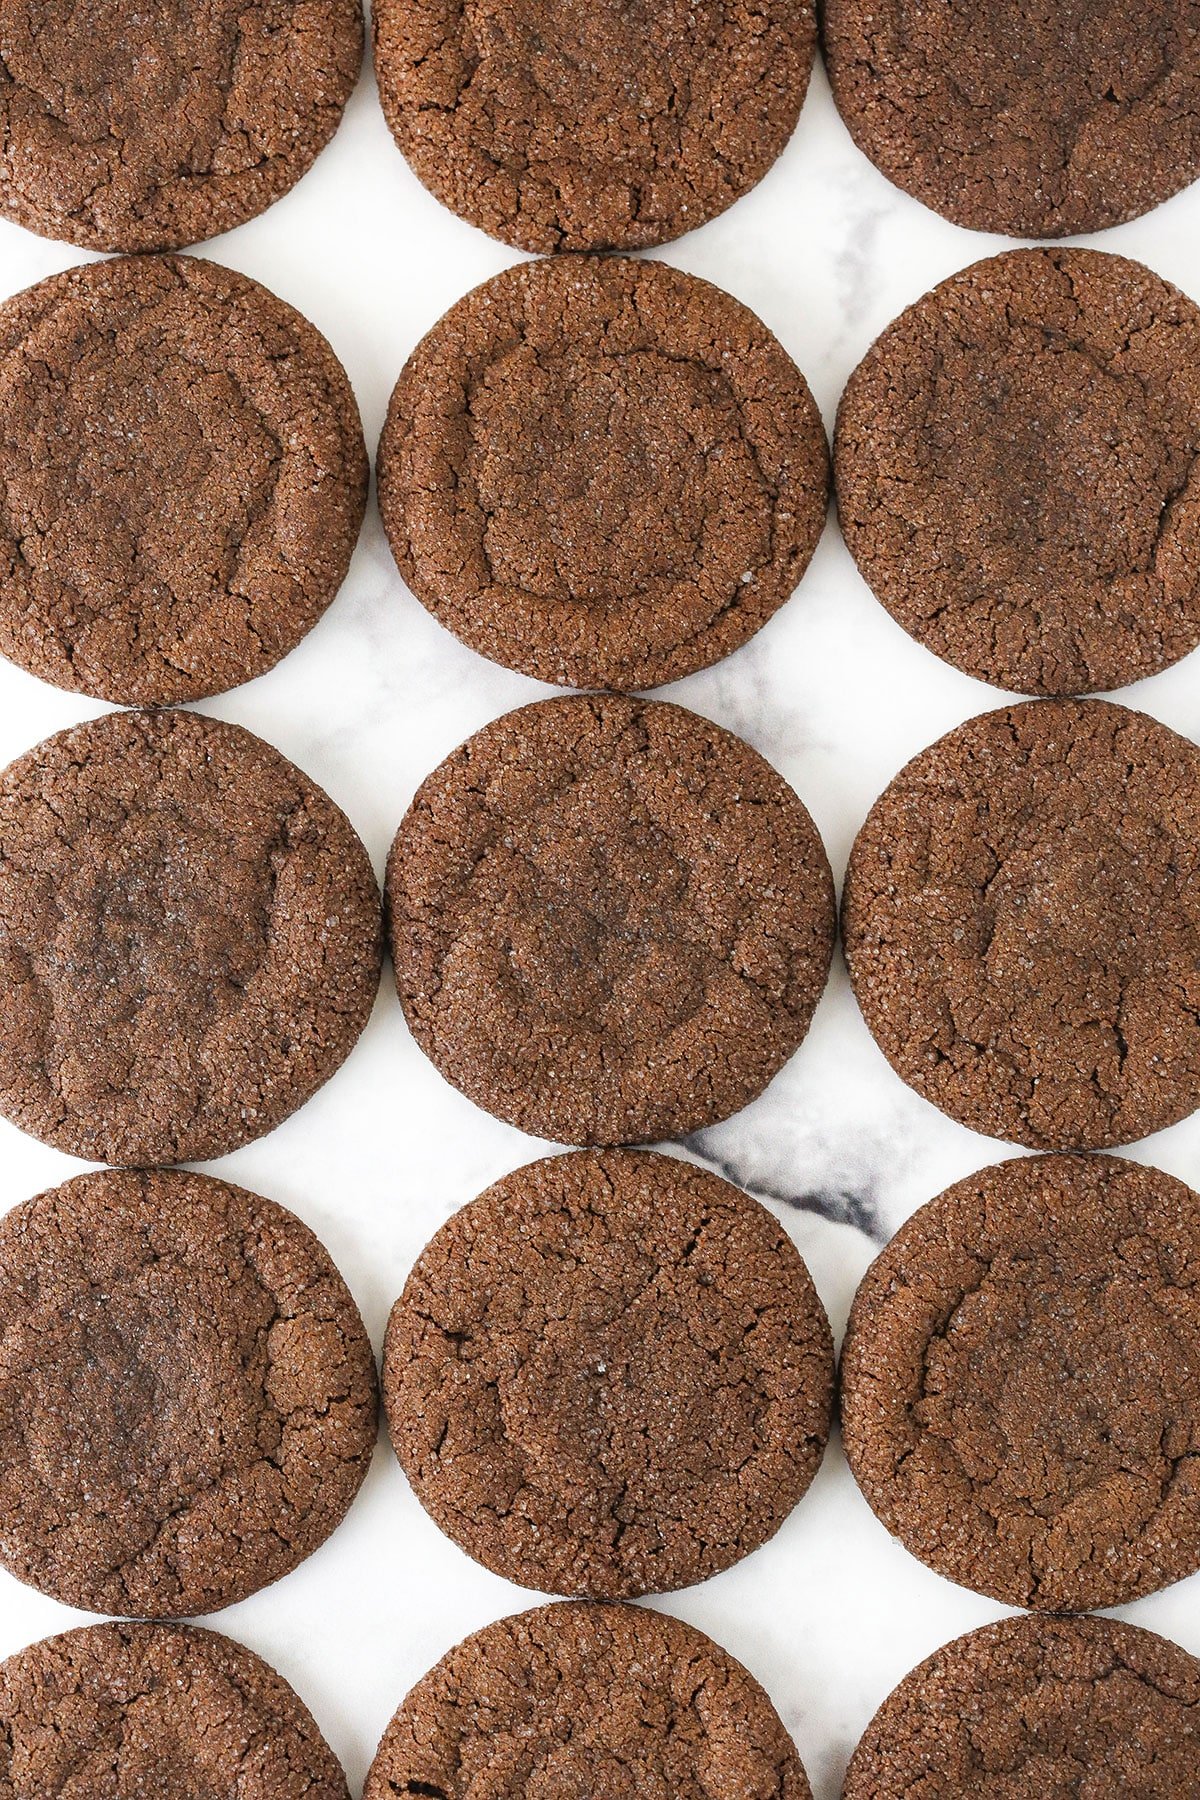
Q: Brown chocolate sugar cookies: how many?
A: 15